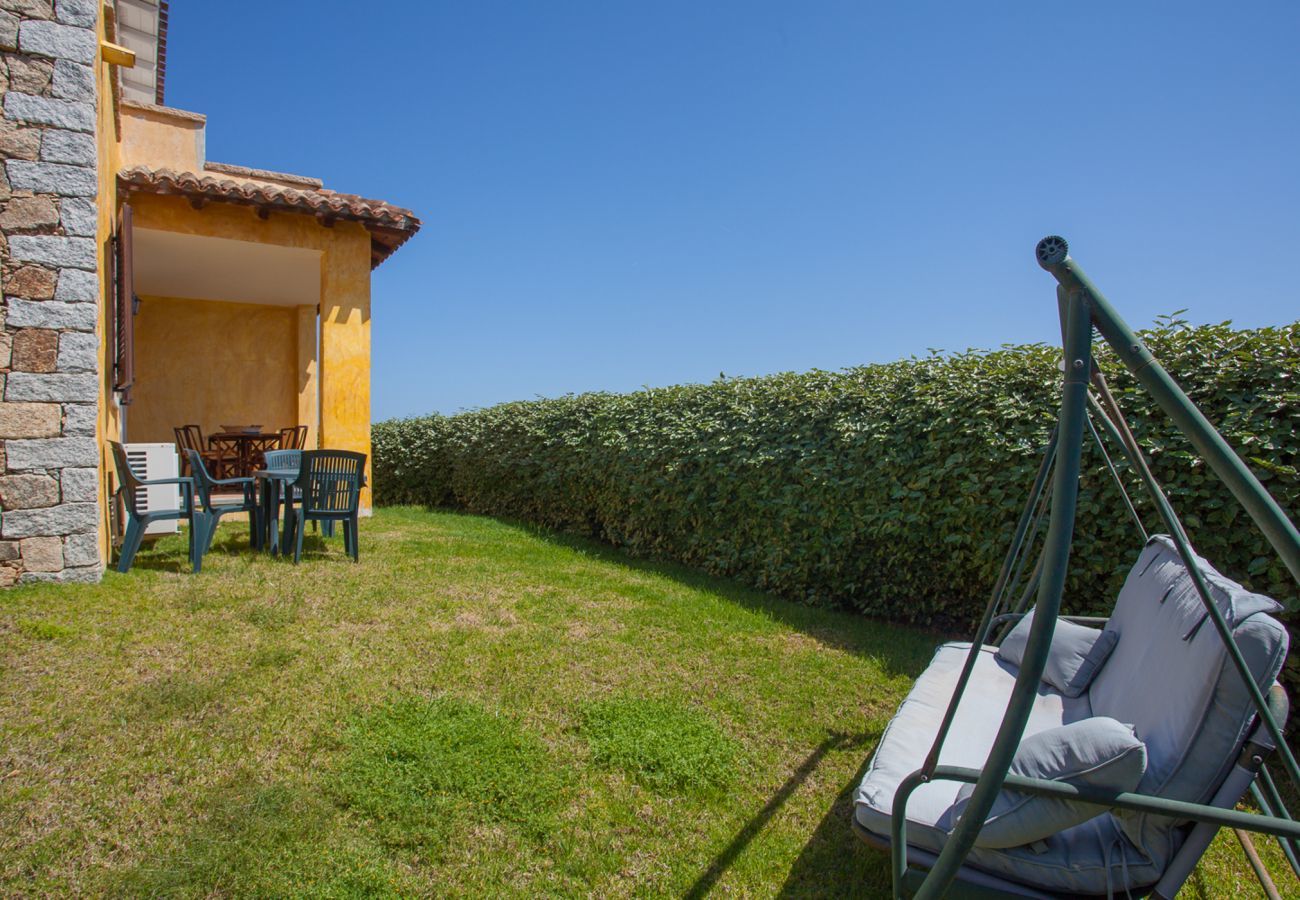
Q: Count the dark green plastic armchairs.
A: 4